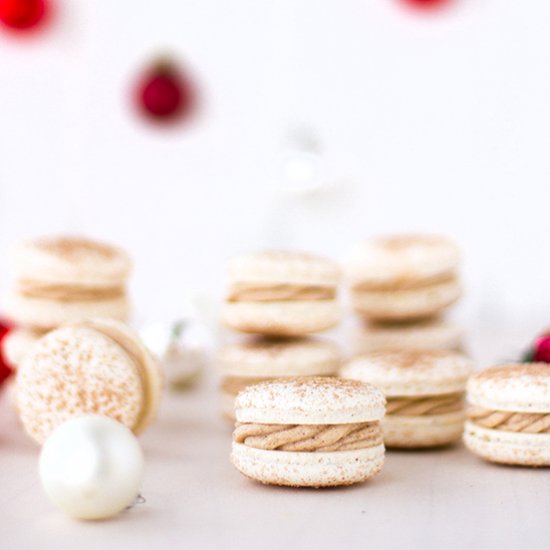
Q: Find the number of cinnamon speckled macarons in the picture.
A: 10